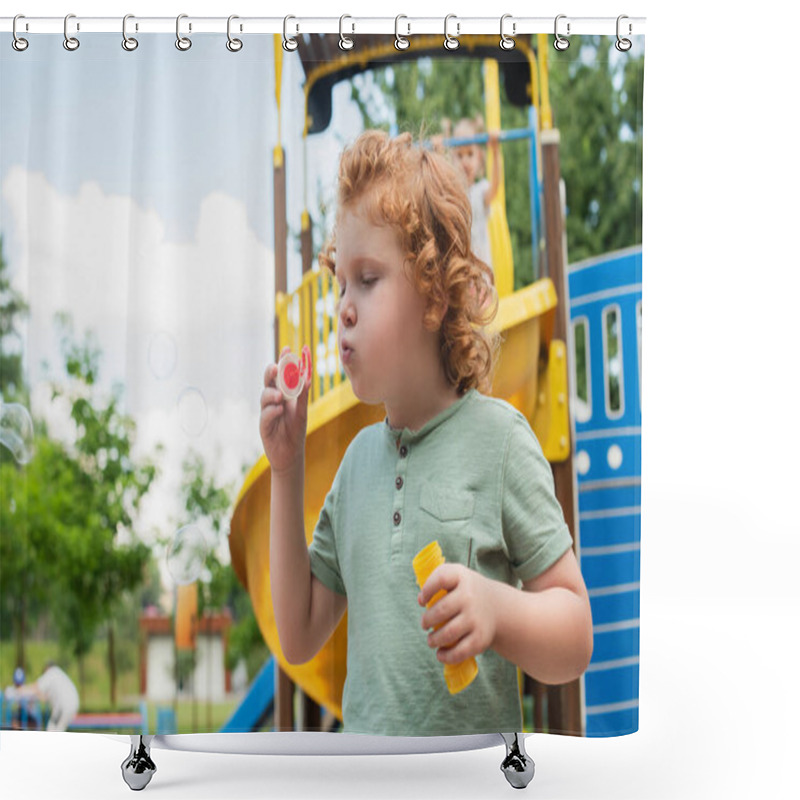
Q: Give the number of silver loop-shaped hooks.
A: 12